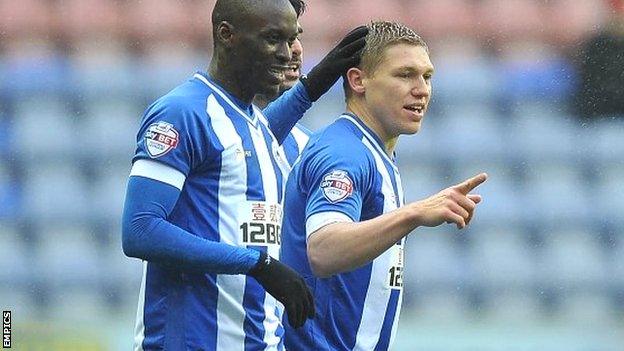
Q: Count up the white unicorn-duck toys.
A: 0